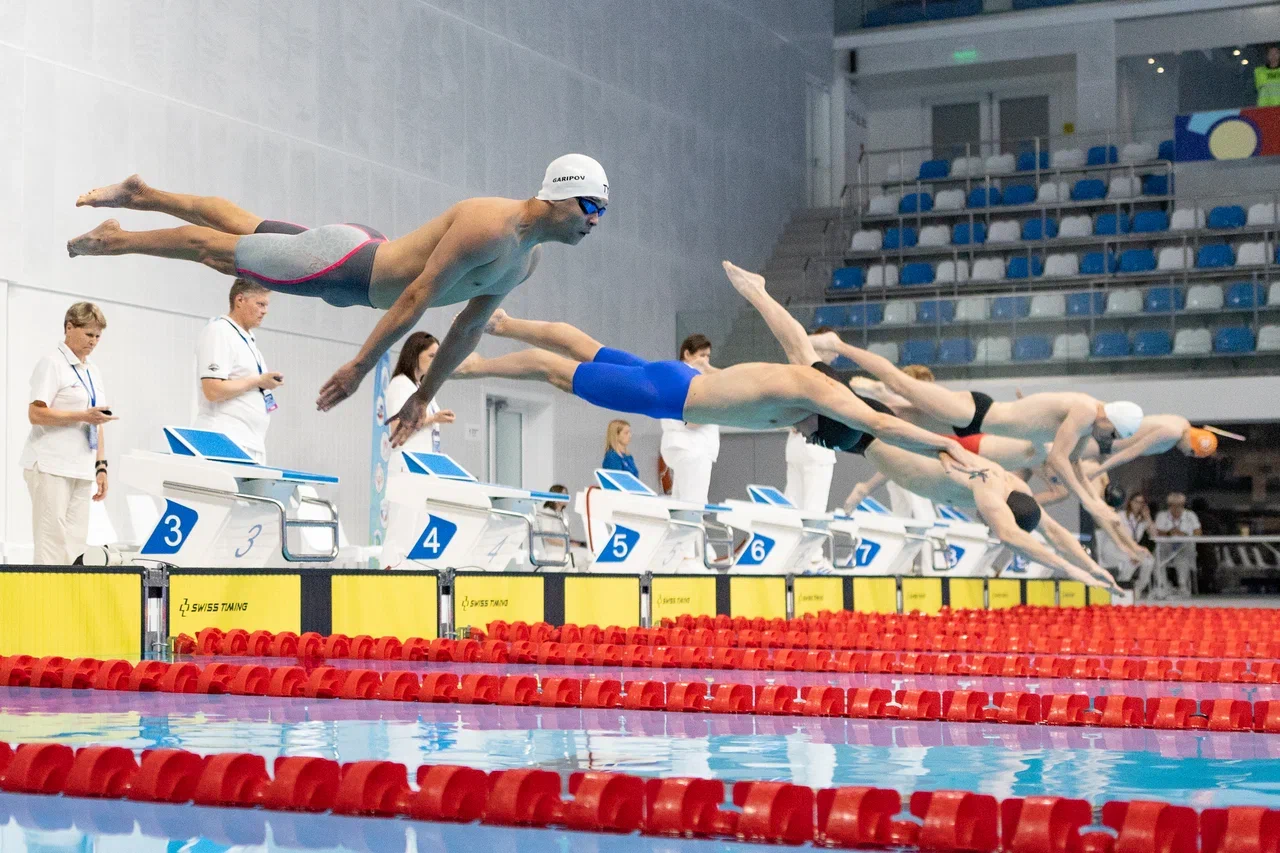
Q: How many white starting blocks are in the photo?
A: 7